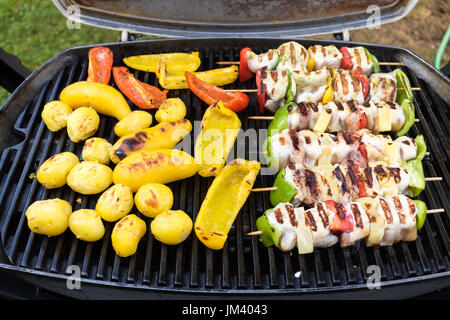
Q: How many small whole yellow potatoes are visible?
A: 13